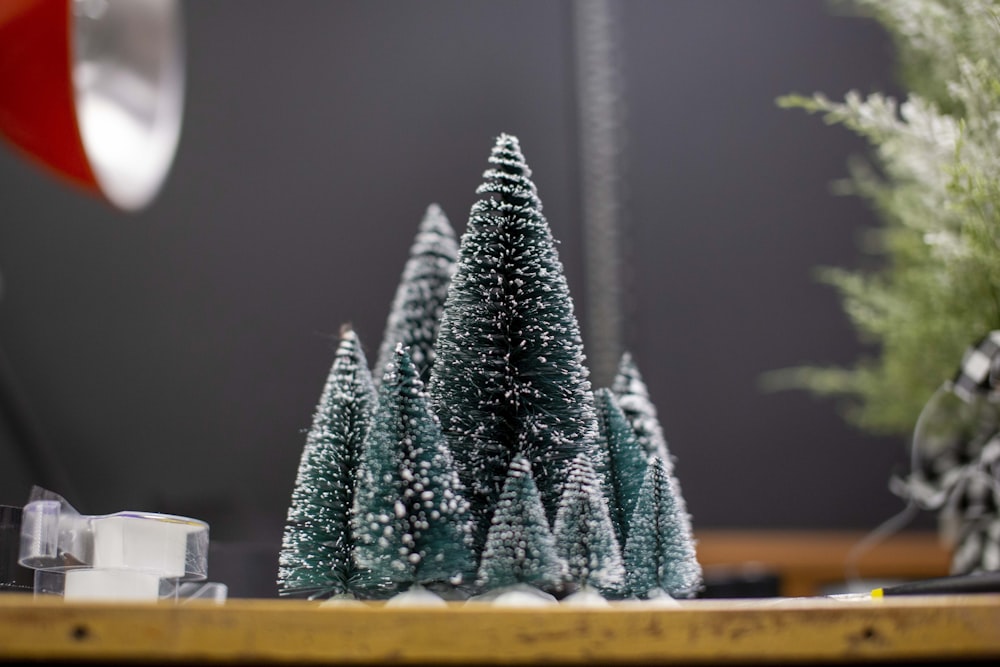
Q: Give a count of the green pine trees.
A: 9